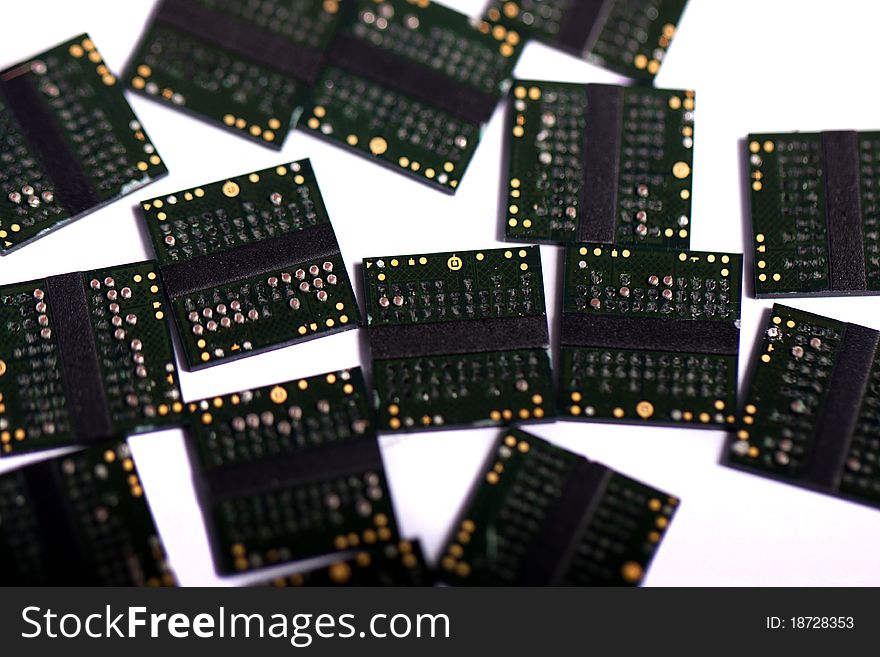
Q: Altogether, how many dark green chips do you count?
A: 15